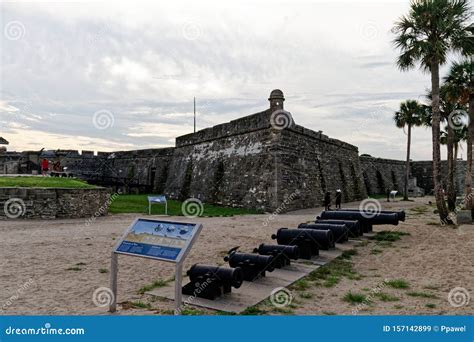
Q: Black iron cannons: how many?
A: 8